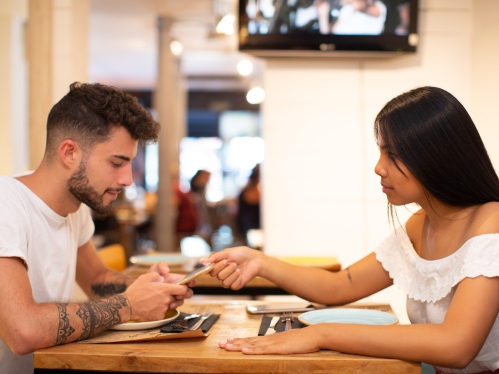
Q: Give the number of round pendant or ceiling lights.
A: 4